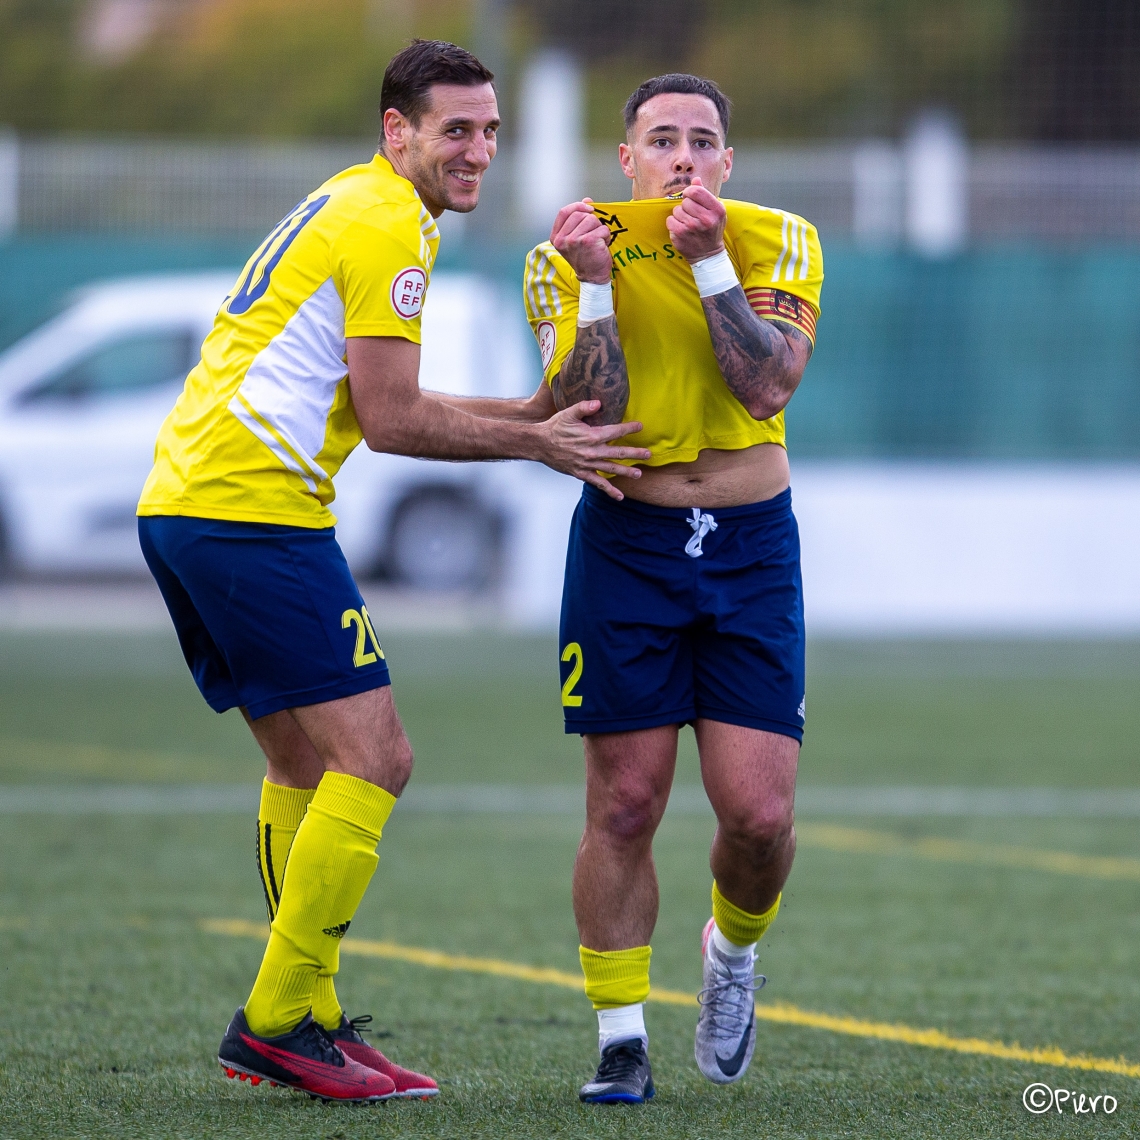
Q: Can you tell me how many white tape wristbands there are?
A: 2